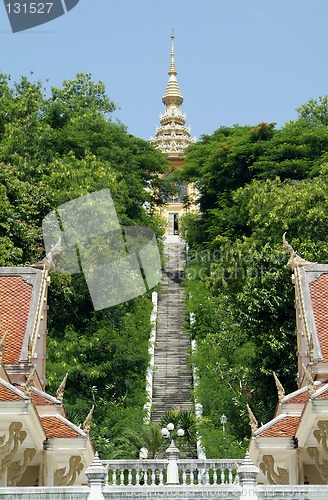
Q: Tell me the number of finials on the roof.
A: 11